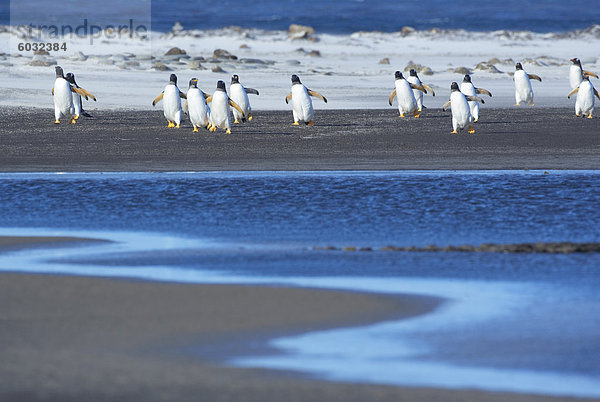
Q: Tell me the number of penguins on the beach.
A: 14